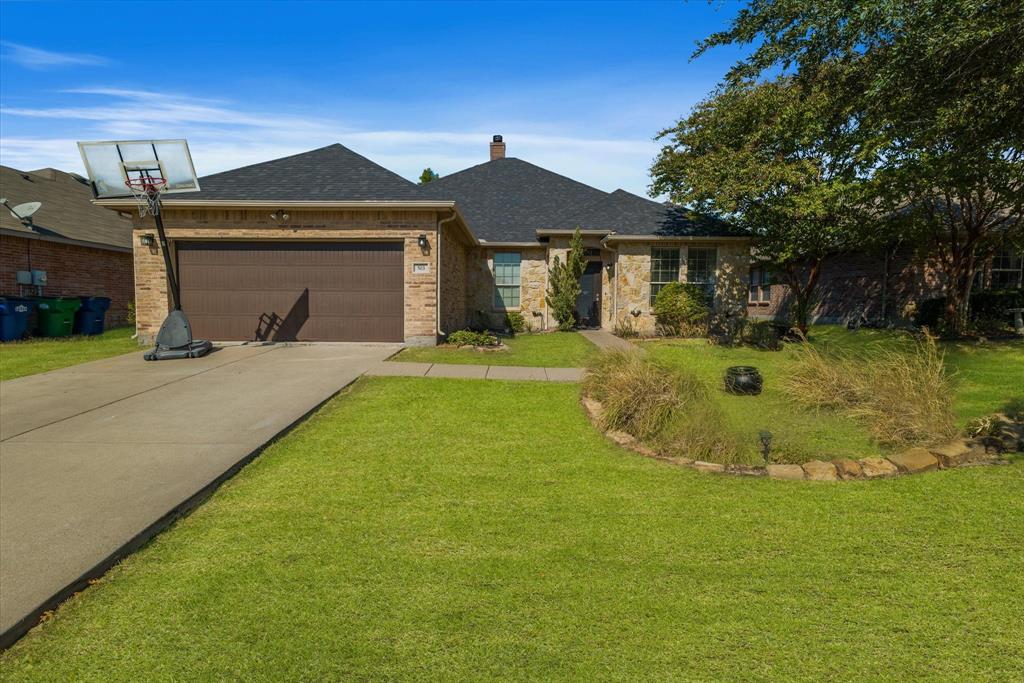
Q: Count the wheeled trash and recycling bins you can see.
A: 3